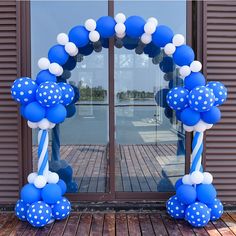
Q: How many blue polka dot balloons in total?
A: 12